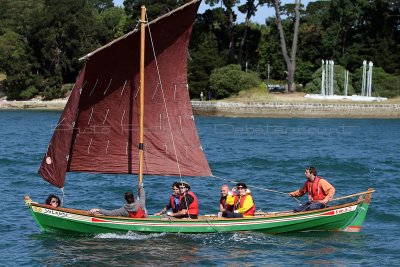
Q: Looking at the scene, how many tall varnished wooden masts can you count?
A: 1